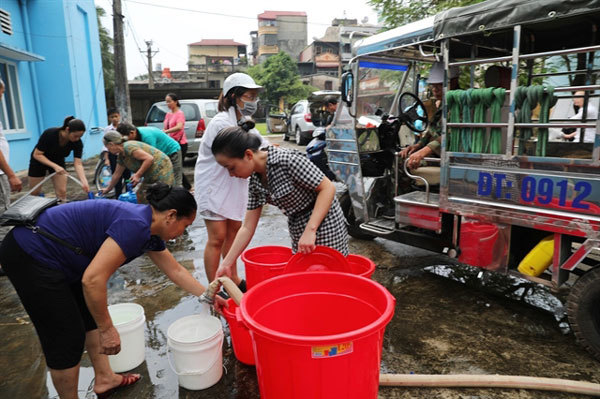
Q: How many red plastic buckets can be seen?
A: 4